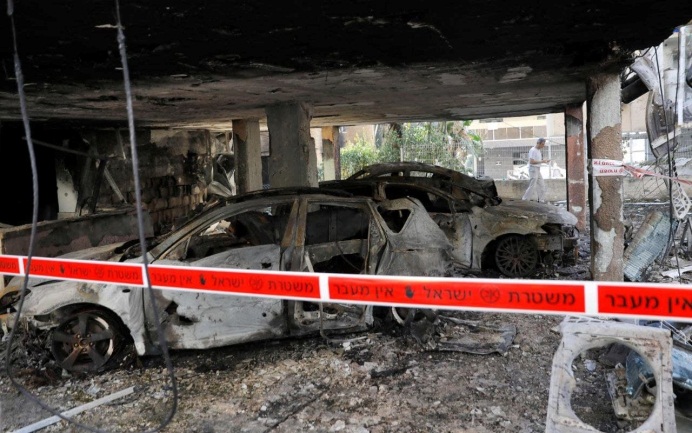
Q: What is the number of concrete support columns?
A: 5